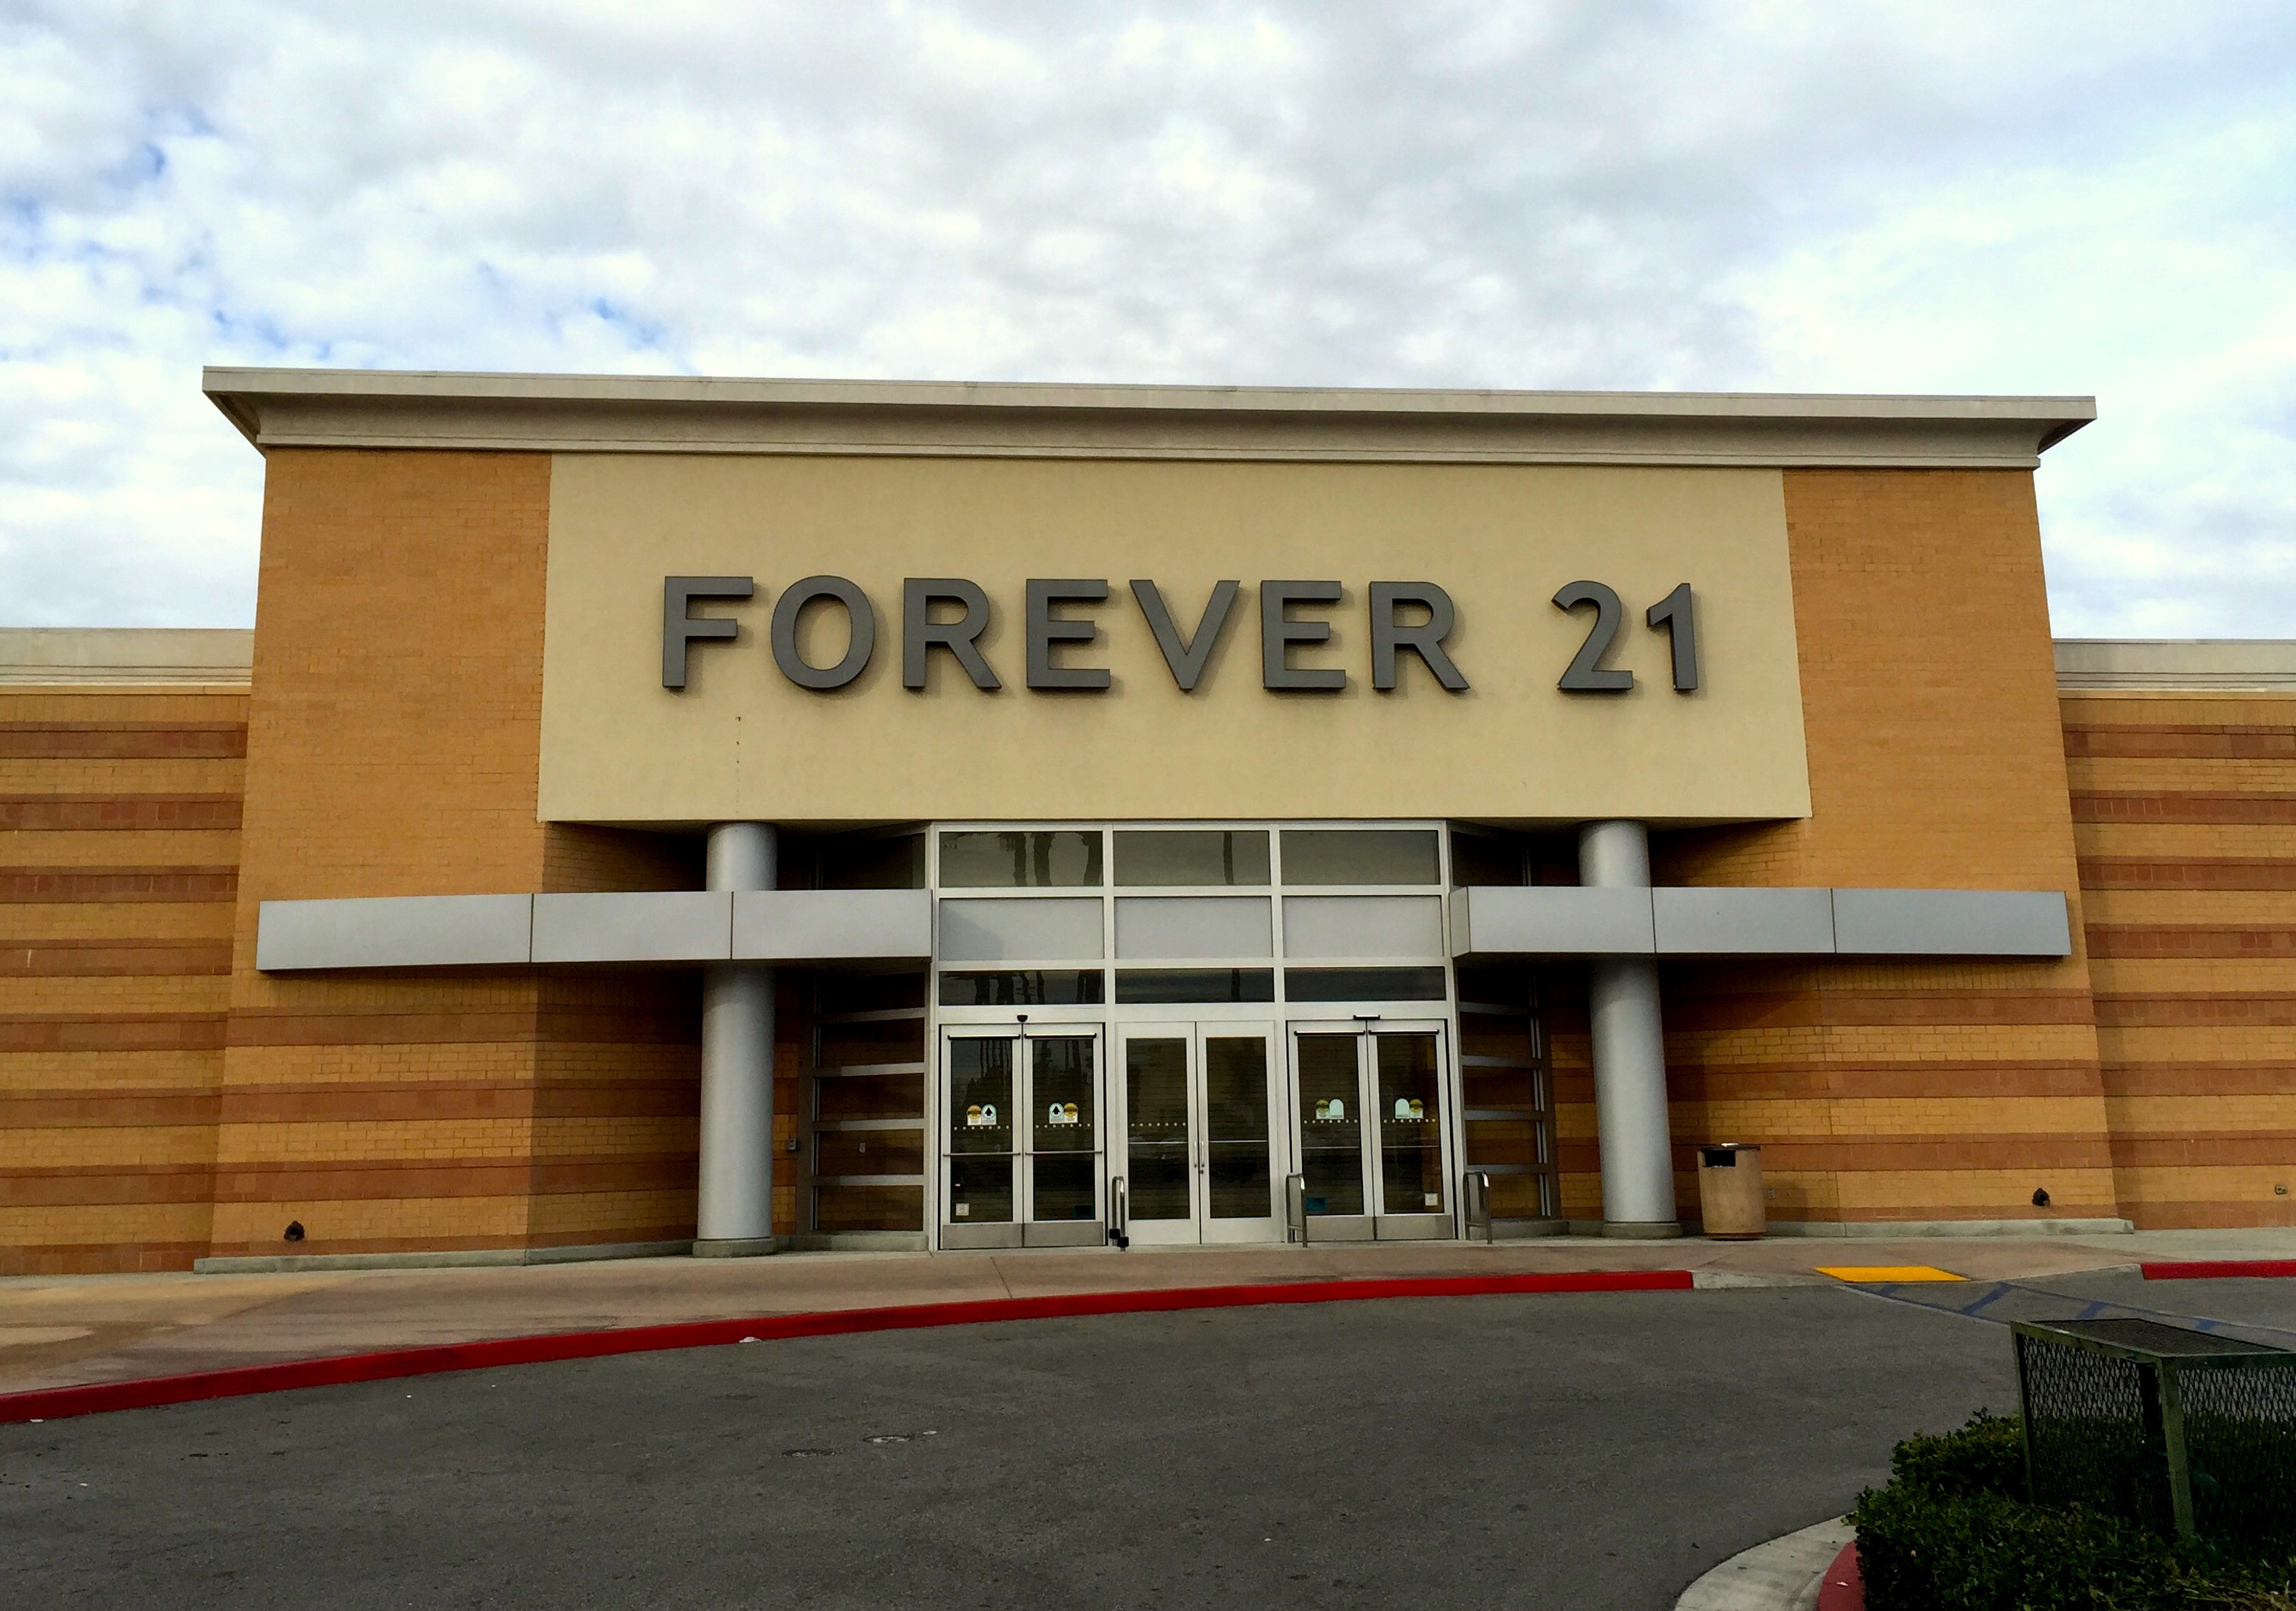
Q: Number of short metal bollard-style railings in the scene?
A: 3